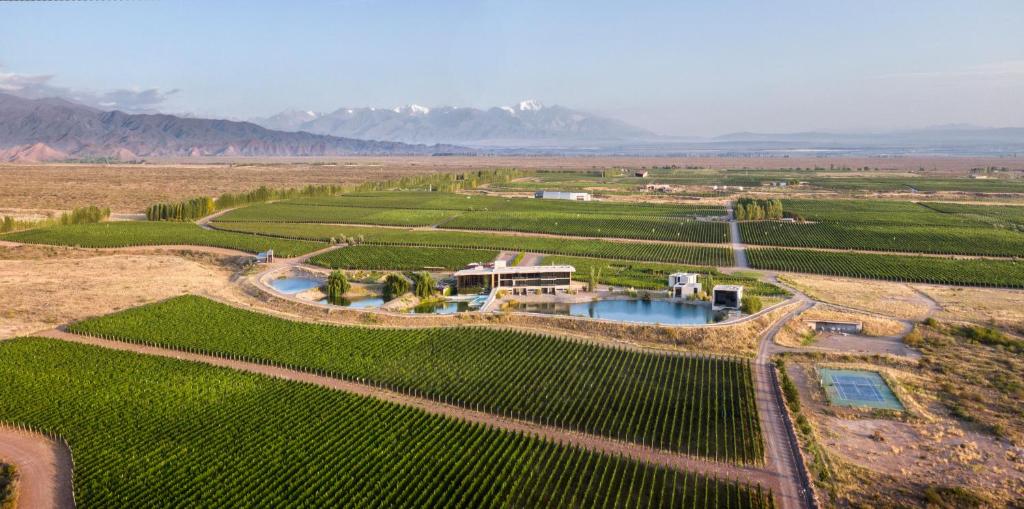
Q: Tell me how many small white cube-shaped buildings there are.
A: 2